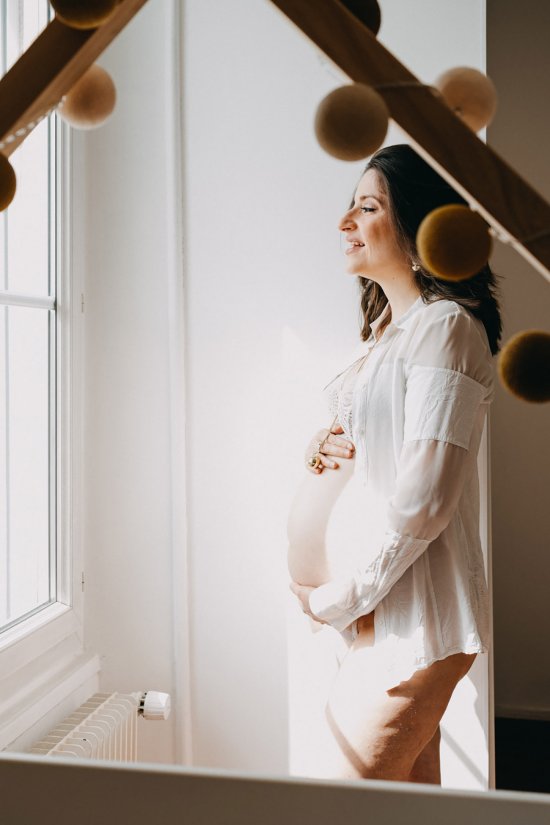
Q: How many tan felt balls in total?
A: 3